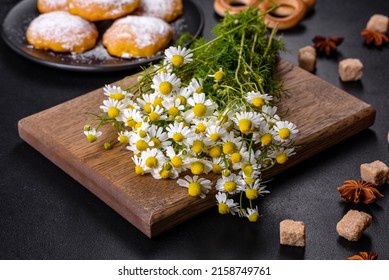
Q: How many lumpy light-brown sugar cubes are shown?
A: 6